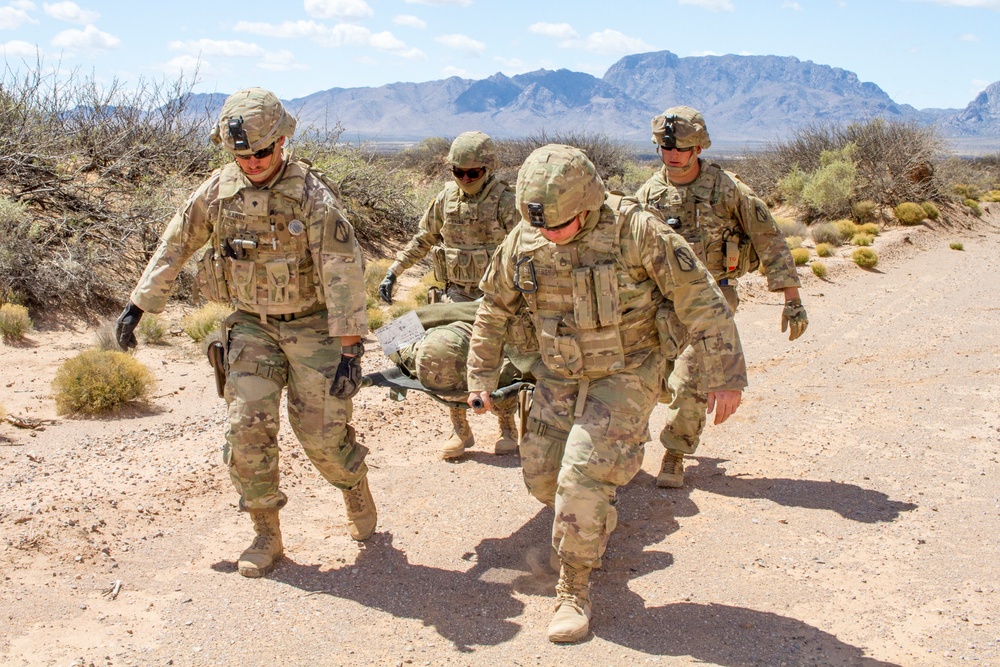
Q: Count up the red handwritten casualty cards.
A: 0